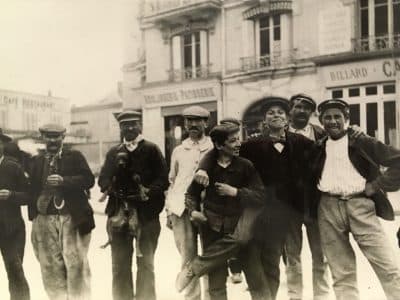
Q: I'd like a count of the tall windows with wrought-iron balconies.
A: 3